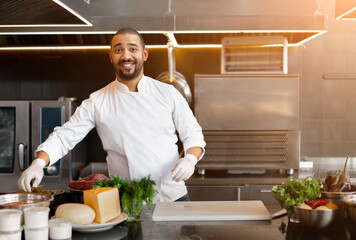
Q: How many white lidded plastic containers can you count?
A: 5